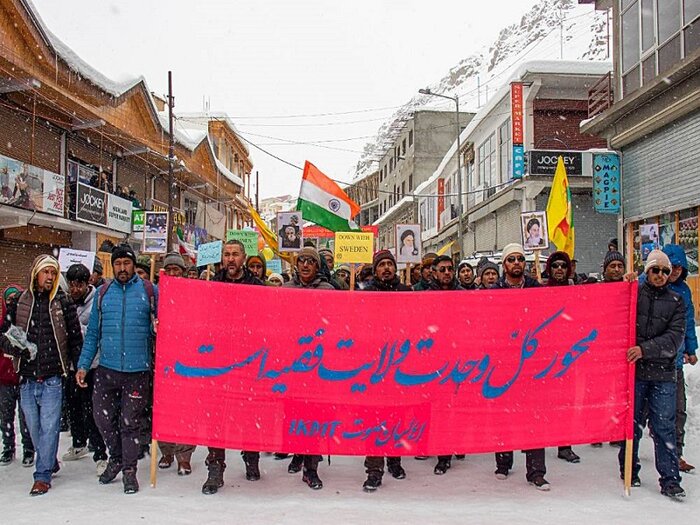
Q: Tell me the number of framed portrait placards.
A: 4